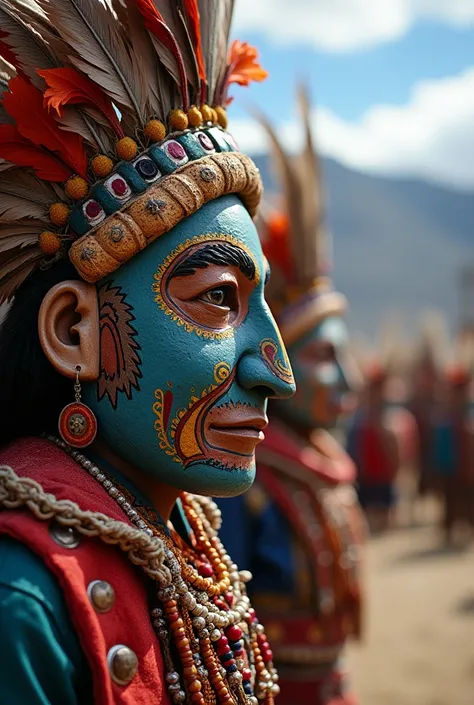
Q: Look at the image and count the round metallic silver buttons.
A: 3